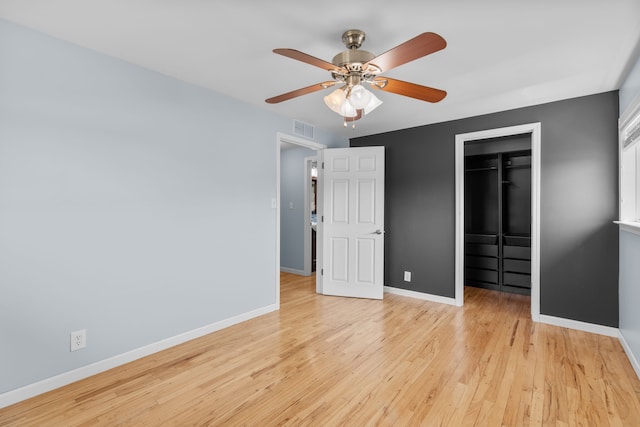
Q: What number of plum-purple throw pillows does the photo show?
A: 0